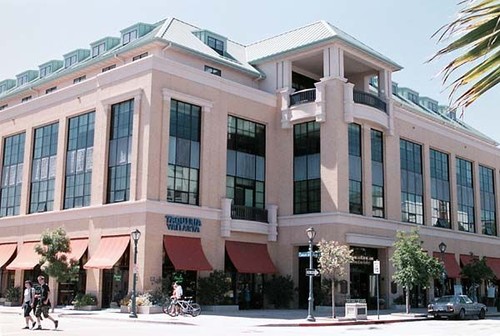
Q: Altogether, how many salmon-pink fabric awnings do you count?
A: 9